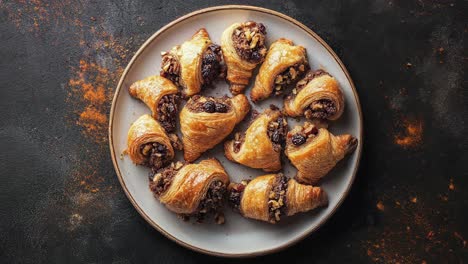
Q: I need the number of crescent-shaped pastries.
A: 11